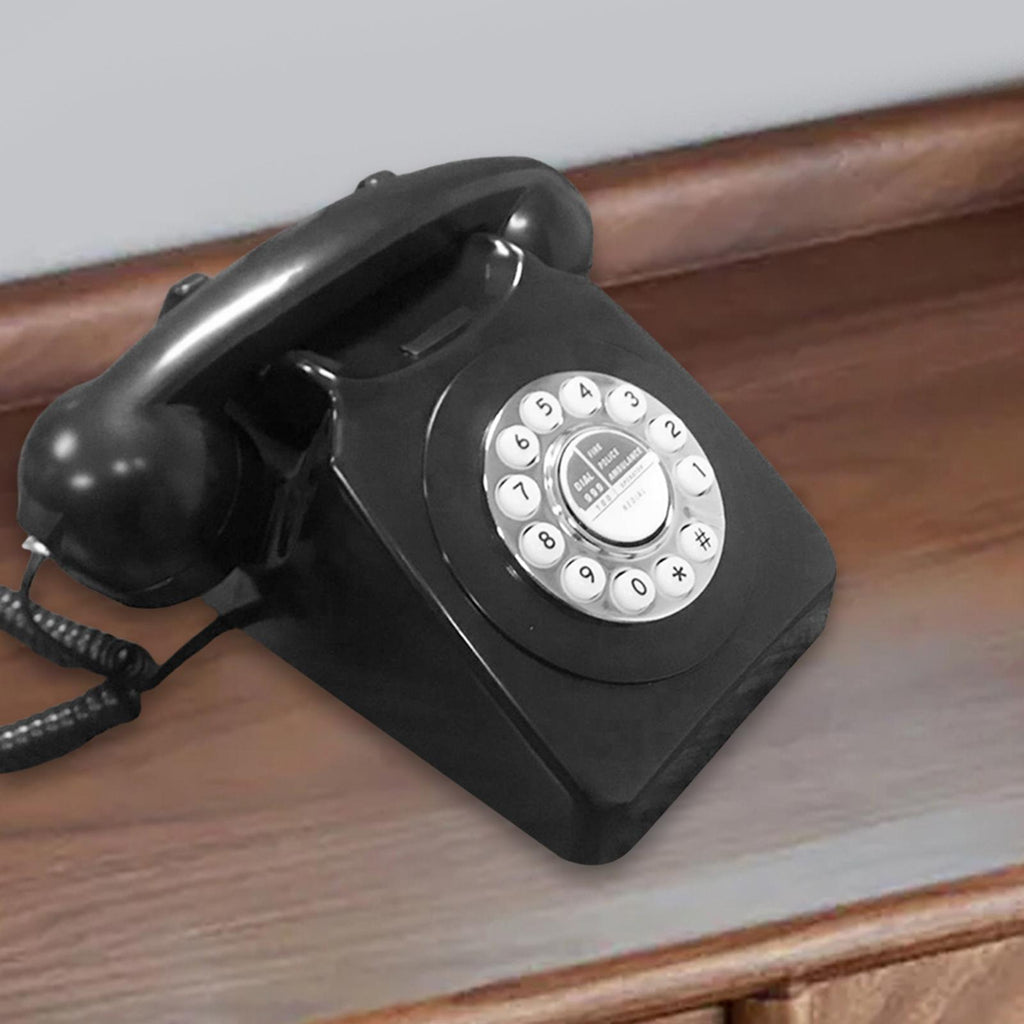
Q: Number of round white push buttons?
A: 12